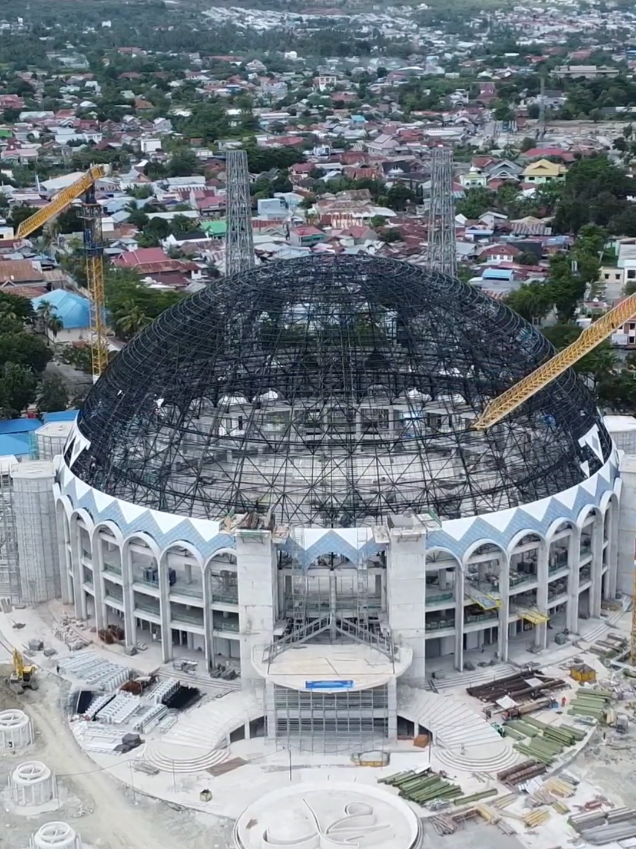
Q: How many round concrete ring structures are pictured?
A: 3